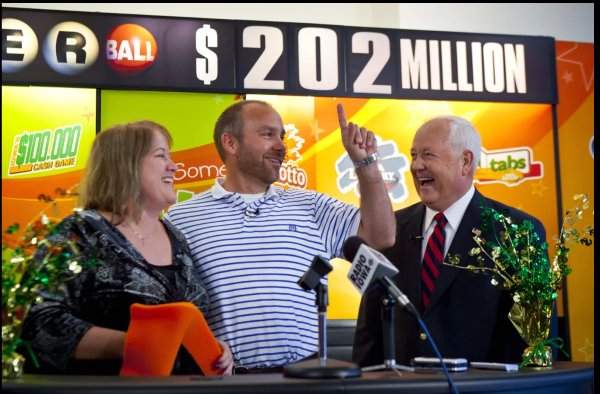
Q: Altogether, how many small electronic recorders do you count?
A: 2